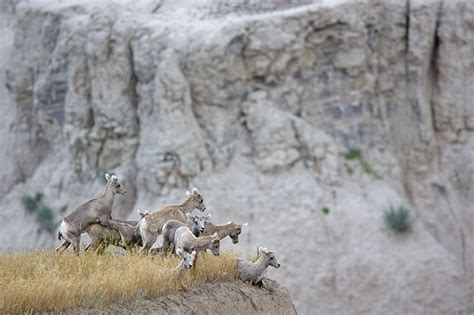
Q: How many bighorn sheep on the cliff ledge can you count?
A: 8